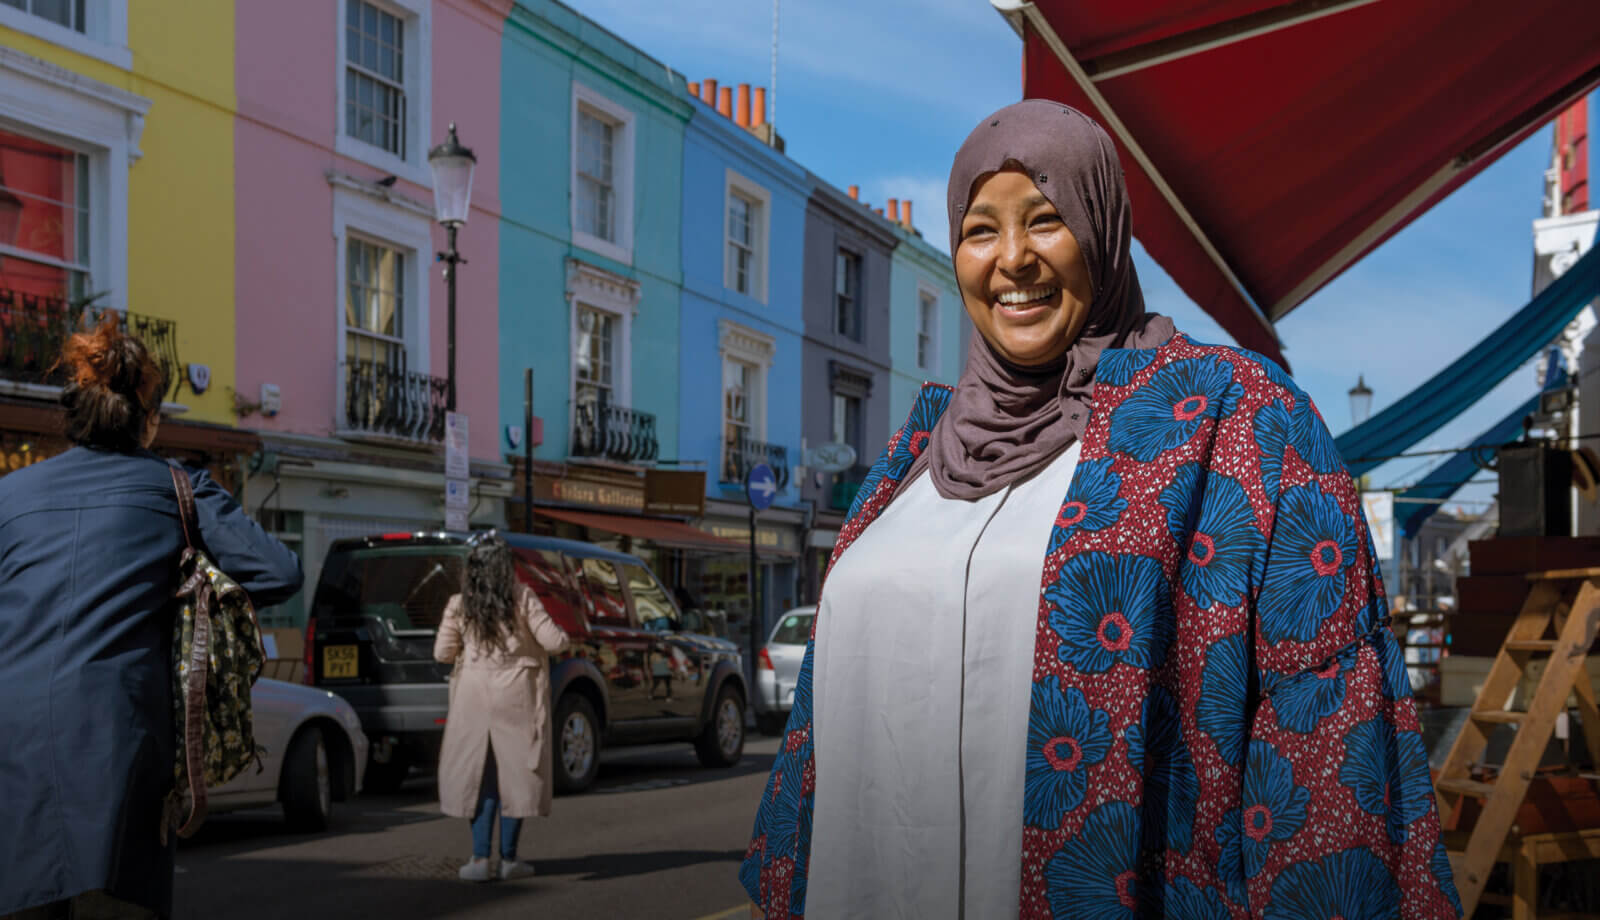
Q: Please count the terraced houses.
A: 6